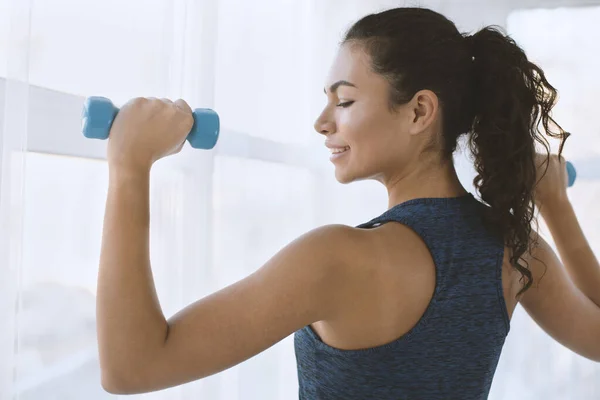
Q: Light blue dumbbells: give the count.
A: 2